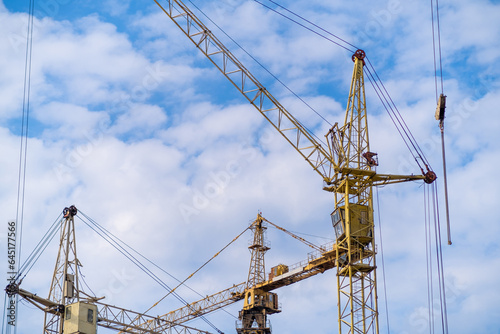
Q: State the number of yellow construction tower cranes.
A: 3